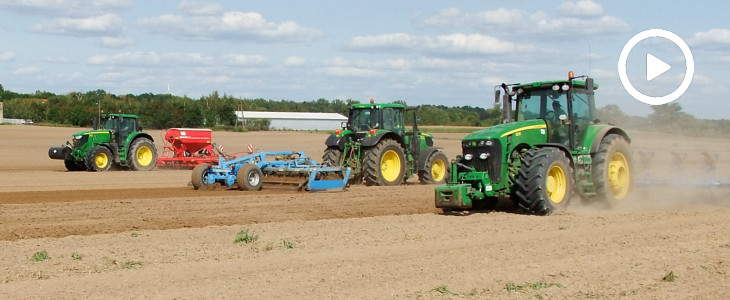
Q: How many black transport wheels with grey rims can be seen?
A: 2